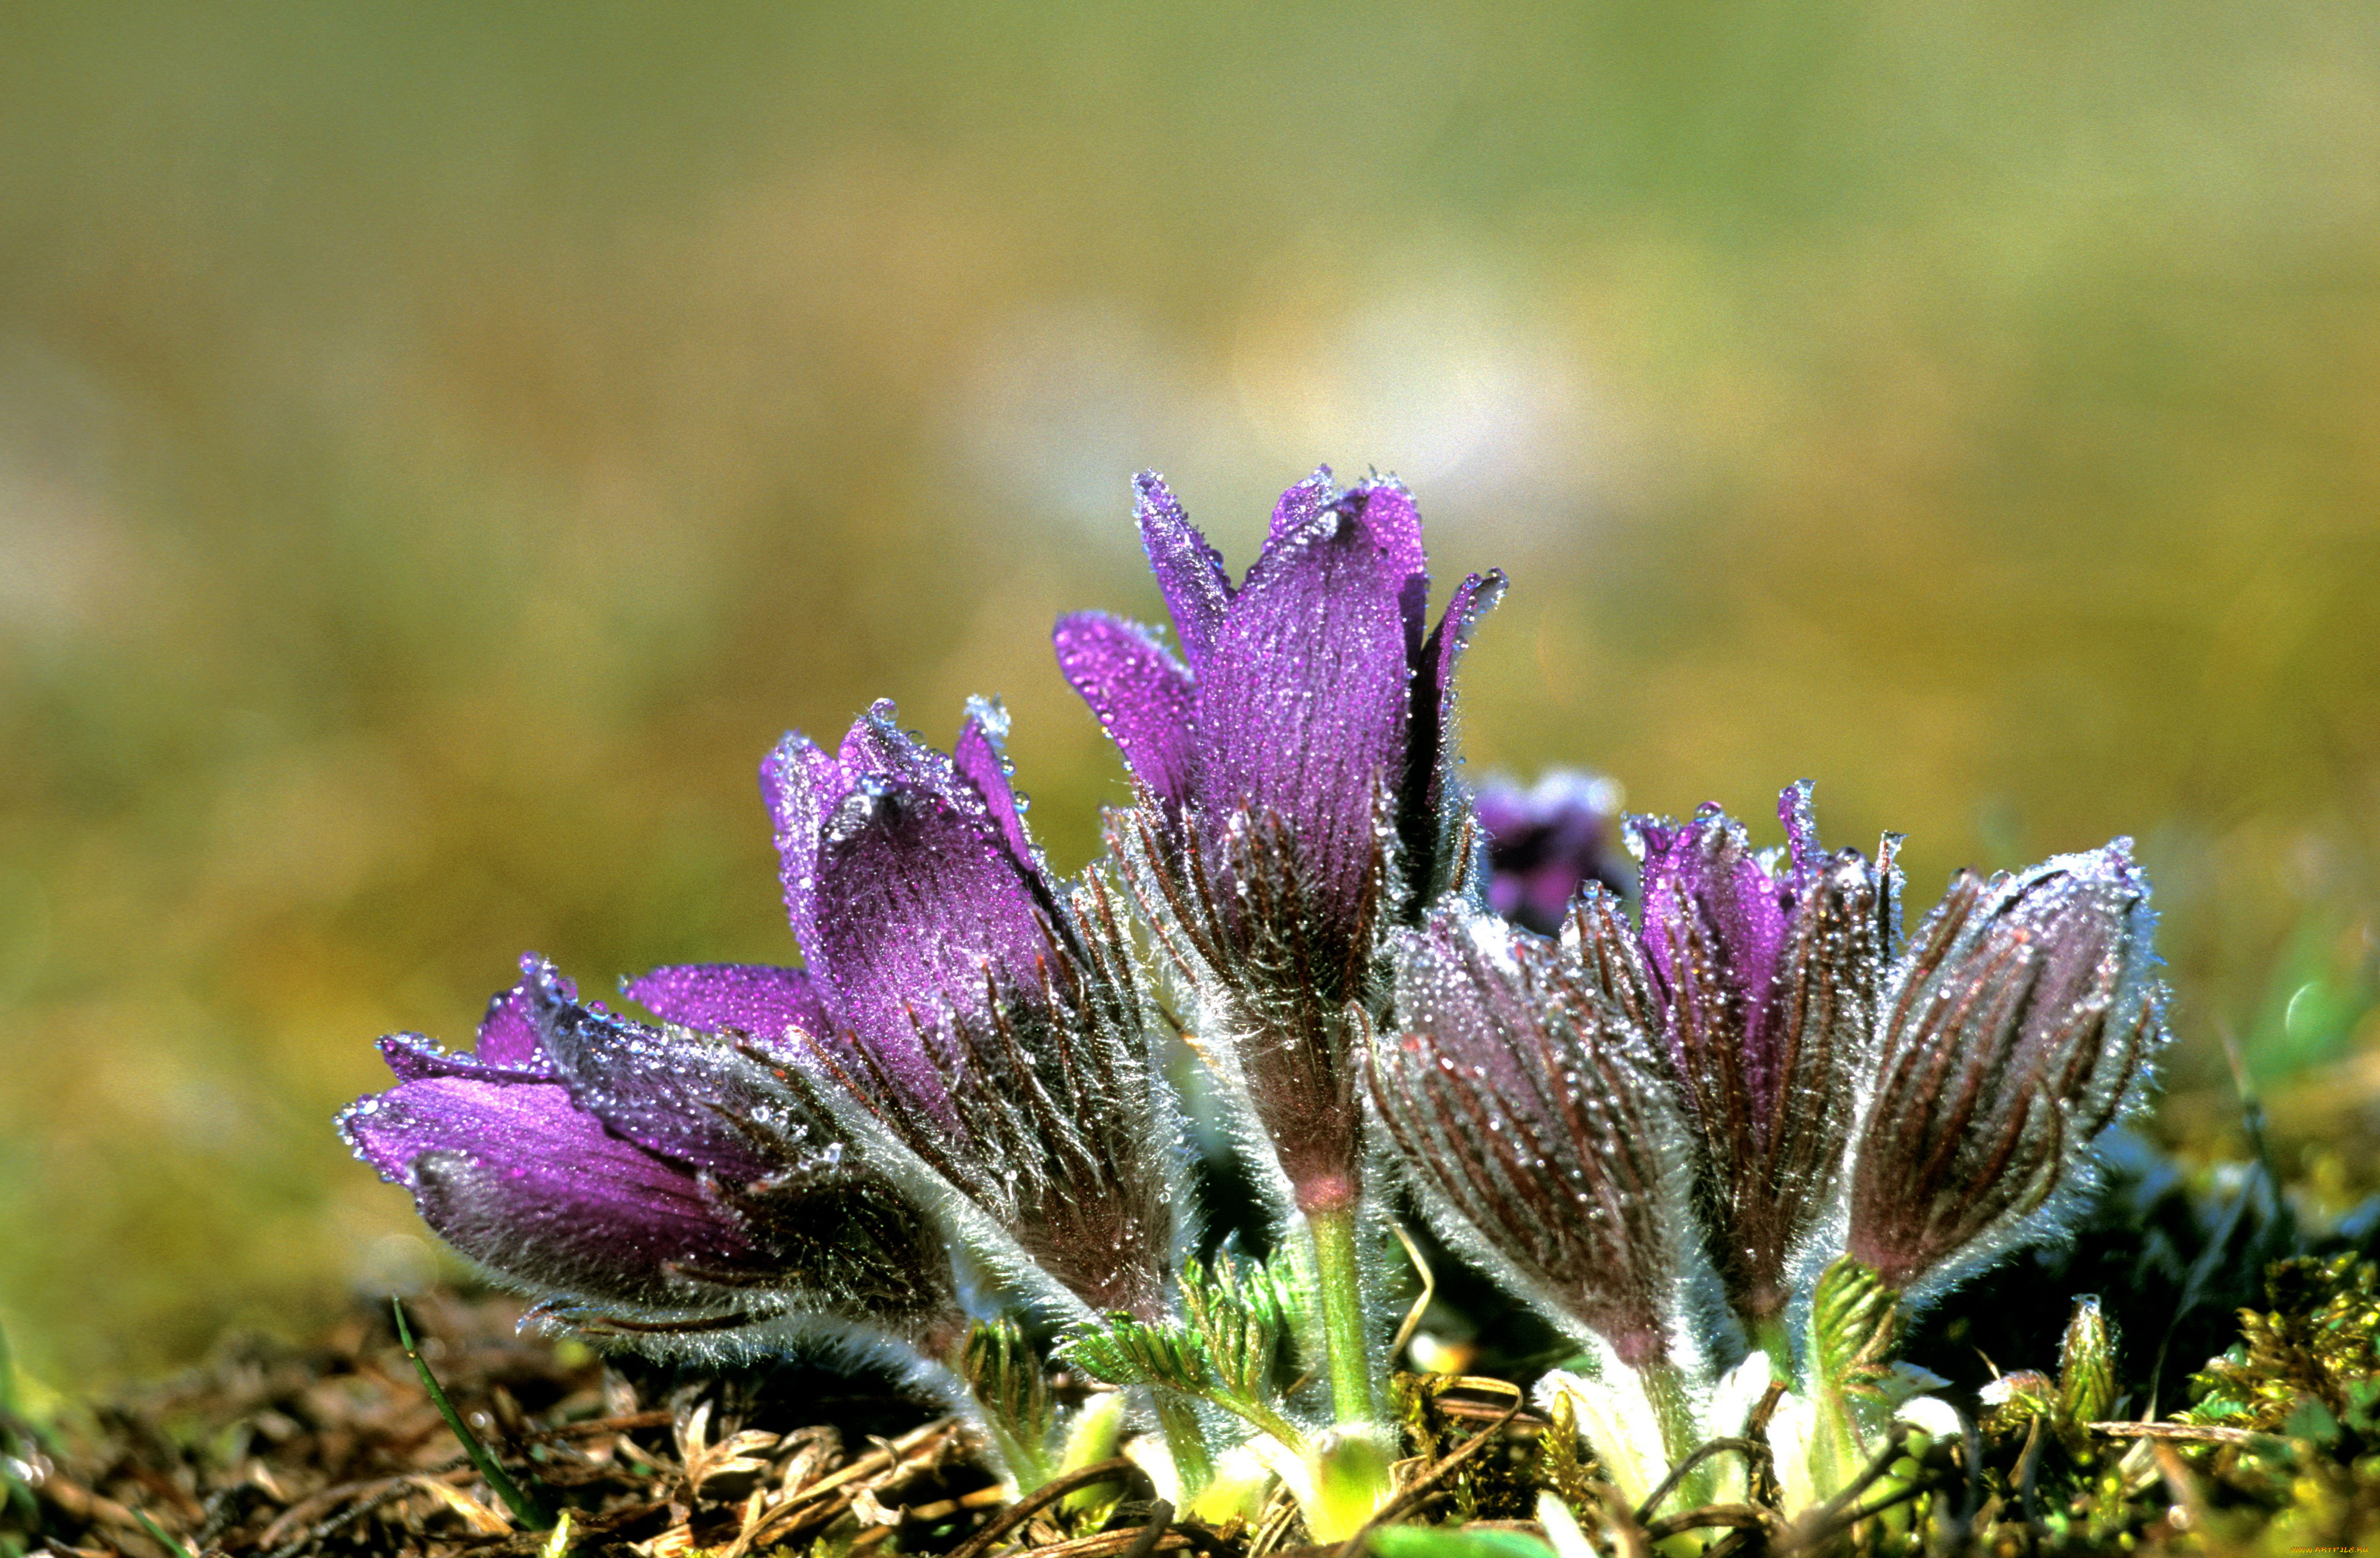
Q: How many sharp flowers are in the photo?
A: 6